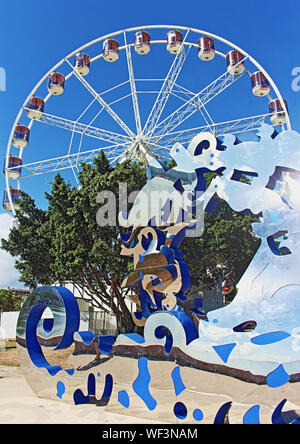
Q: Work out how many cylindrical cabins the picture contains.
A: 13